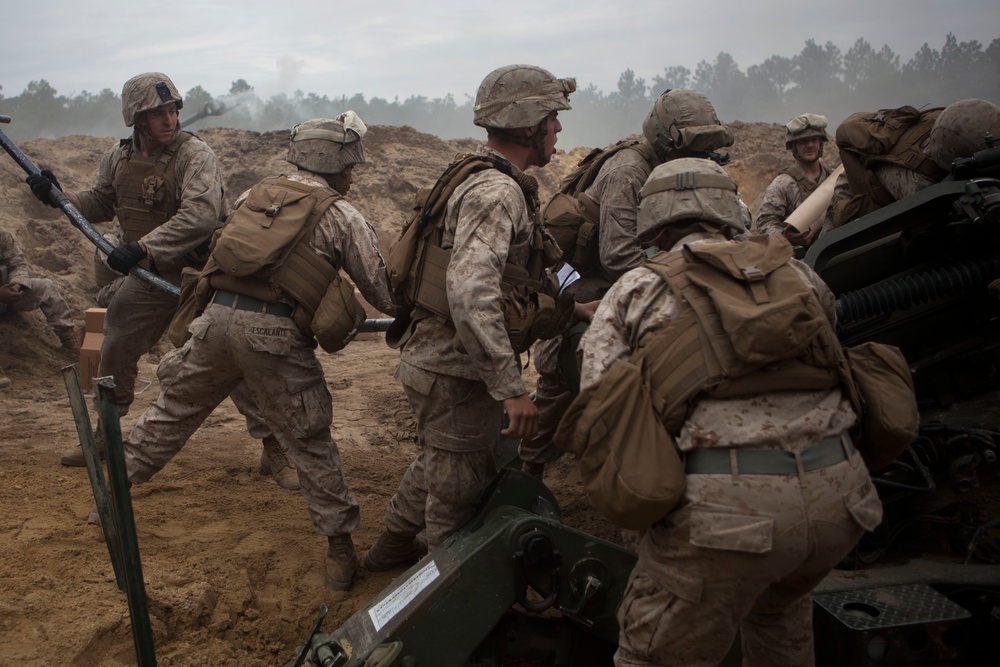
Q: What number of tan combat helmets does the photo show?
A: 7